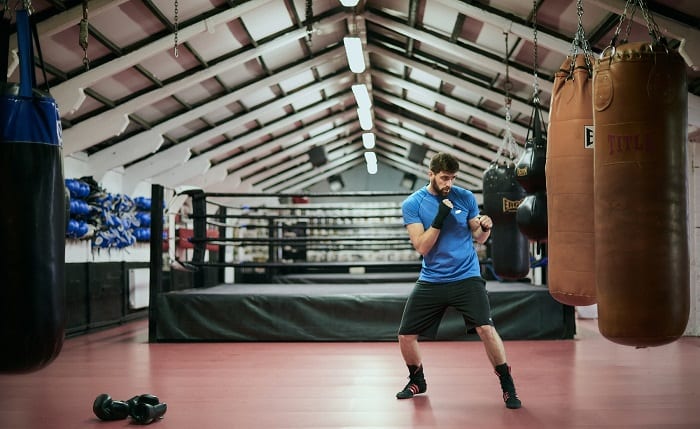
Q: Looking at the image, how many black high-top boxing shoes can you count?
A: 2